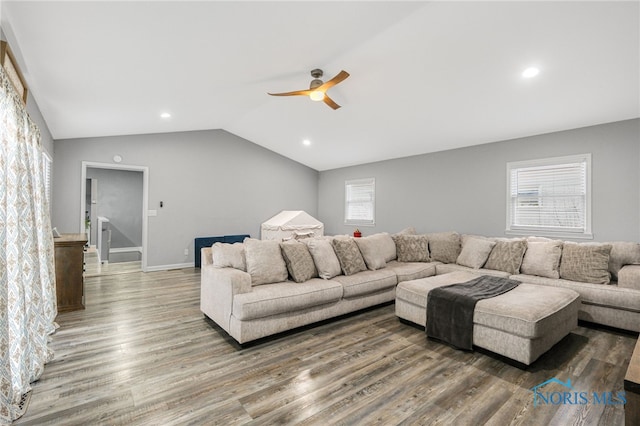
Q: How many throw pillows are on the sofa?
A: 11